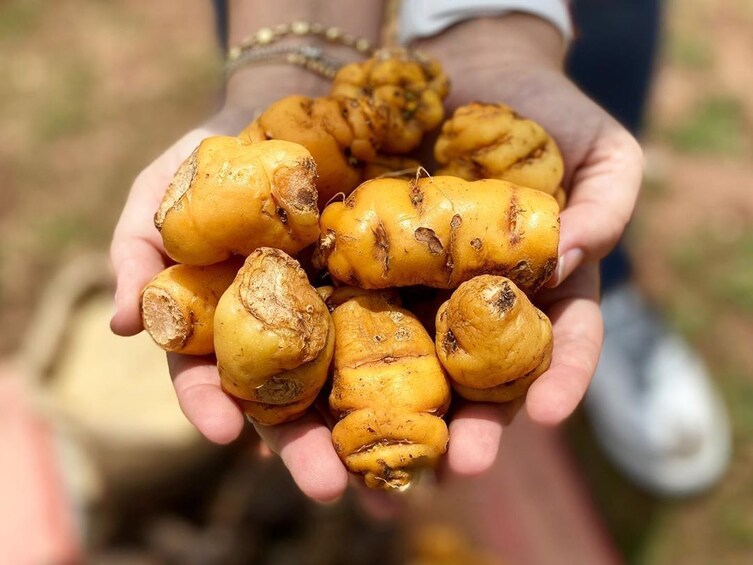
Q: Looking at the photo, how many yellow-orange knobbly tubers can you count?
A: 9